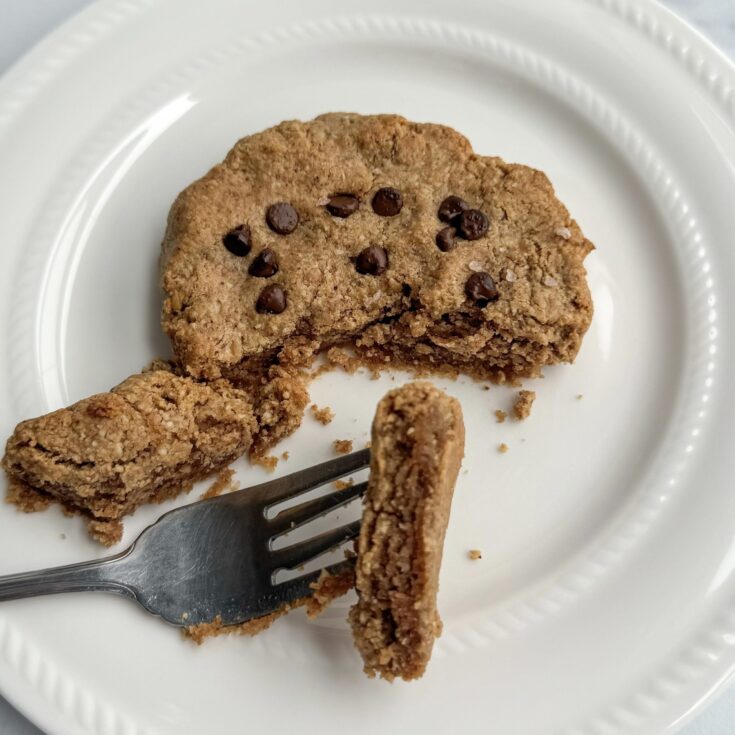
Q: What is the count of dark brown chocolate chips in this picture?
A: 11